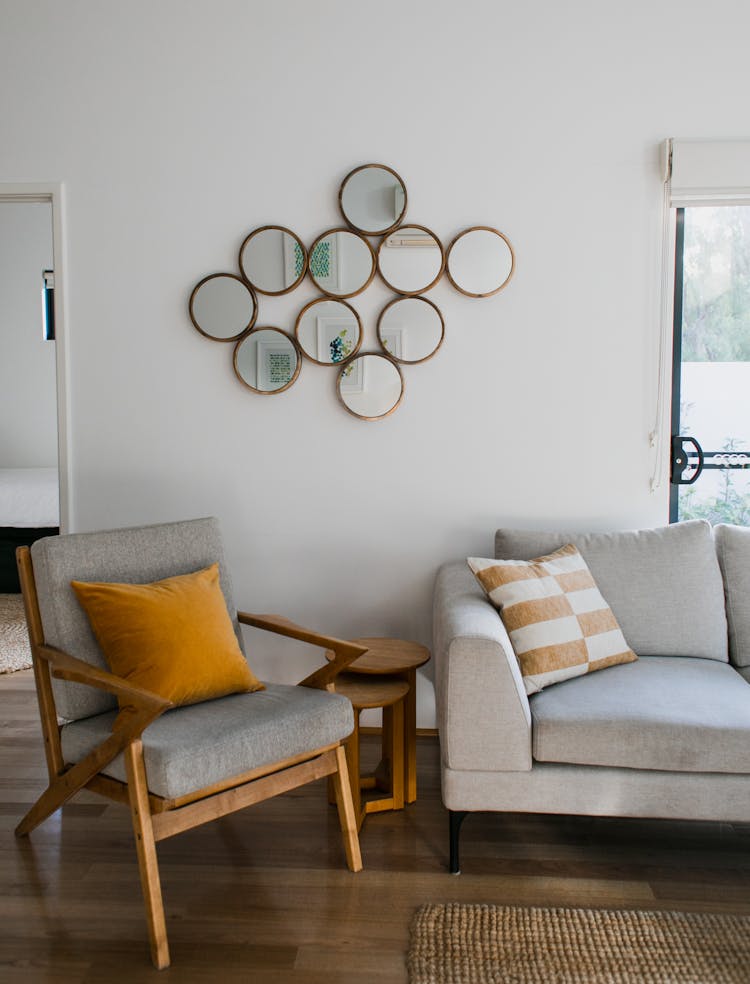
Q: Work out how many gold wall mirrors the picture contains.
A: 10